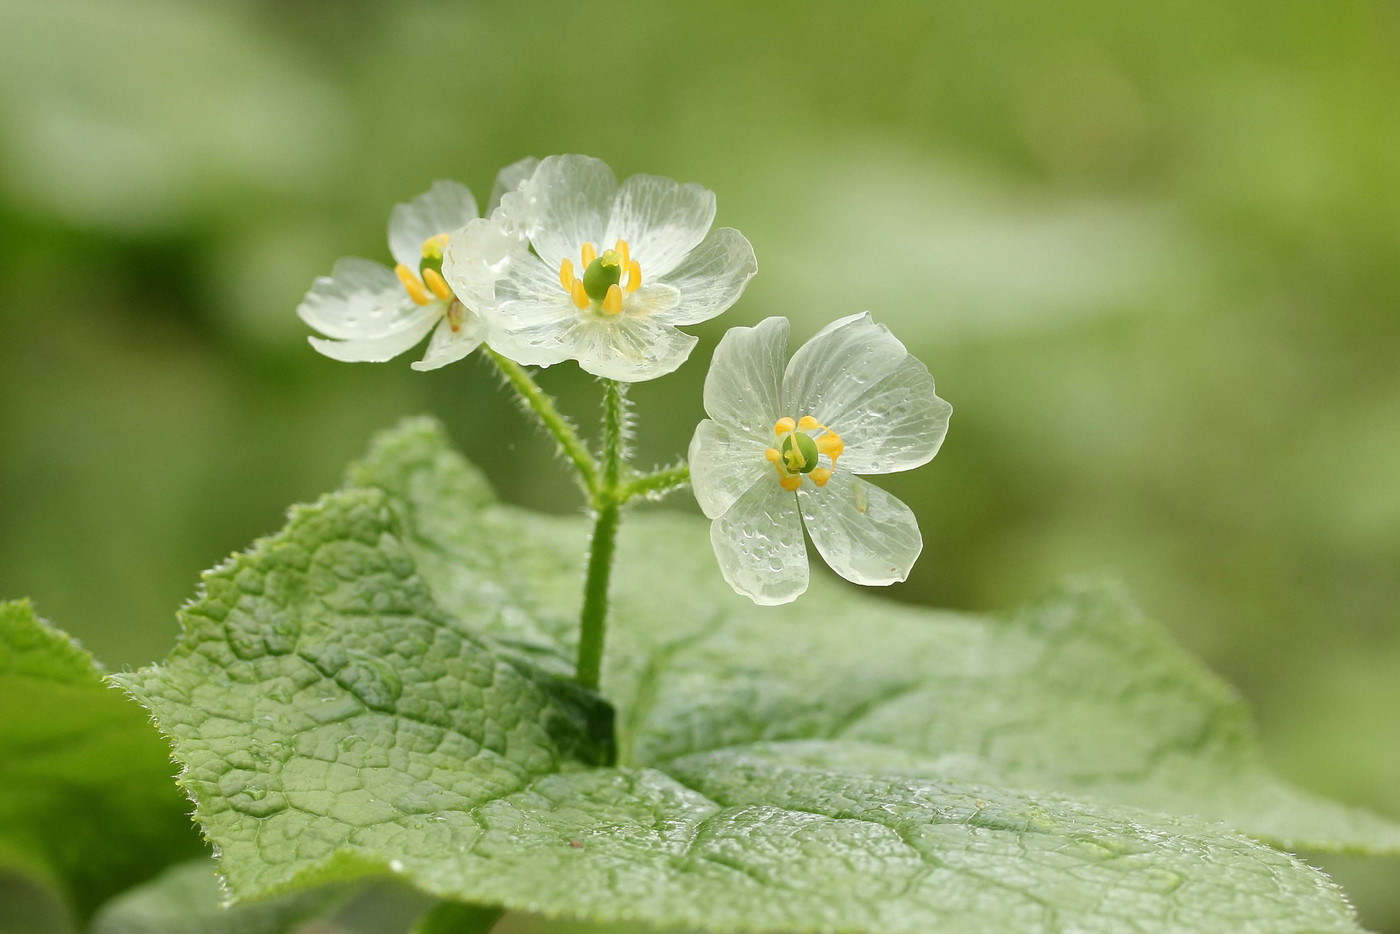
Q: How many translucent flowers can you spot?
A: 3